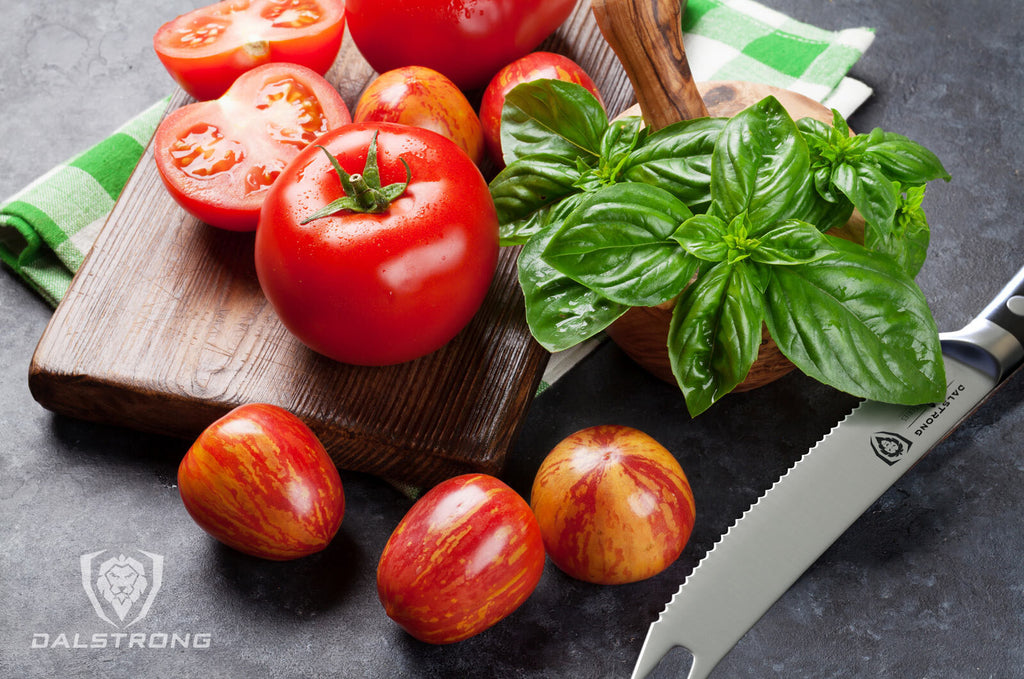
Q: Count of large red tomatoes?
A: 2